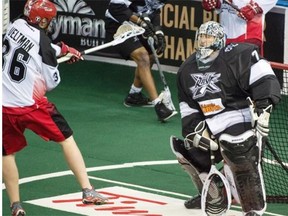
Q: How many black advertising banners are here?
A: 2